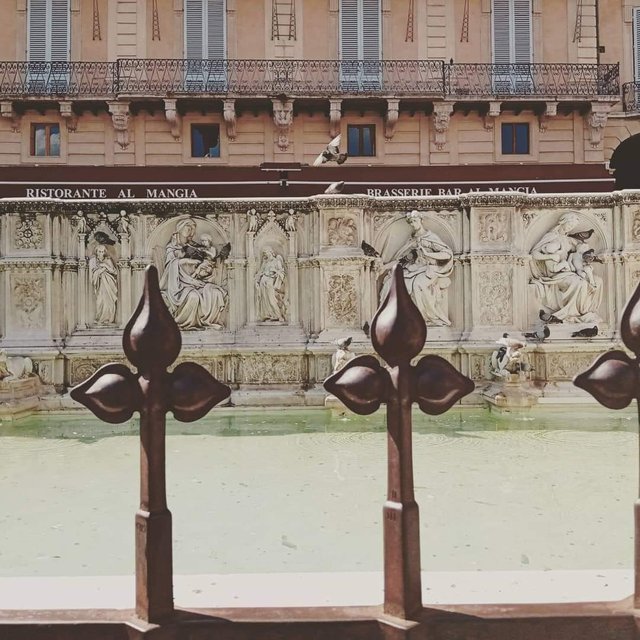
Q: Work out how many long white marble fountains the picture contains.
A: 1